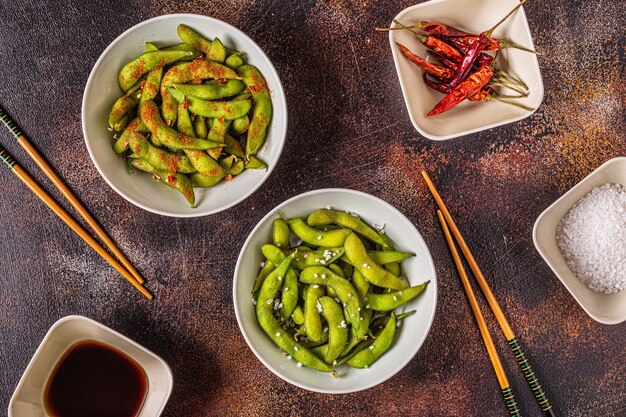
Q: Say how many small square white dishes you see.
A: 3